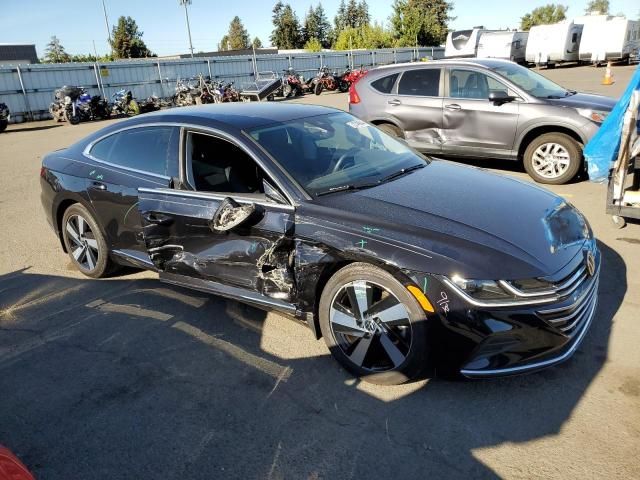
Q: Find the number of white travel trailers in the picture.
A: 4